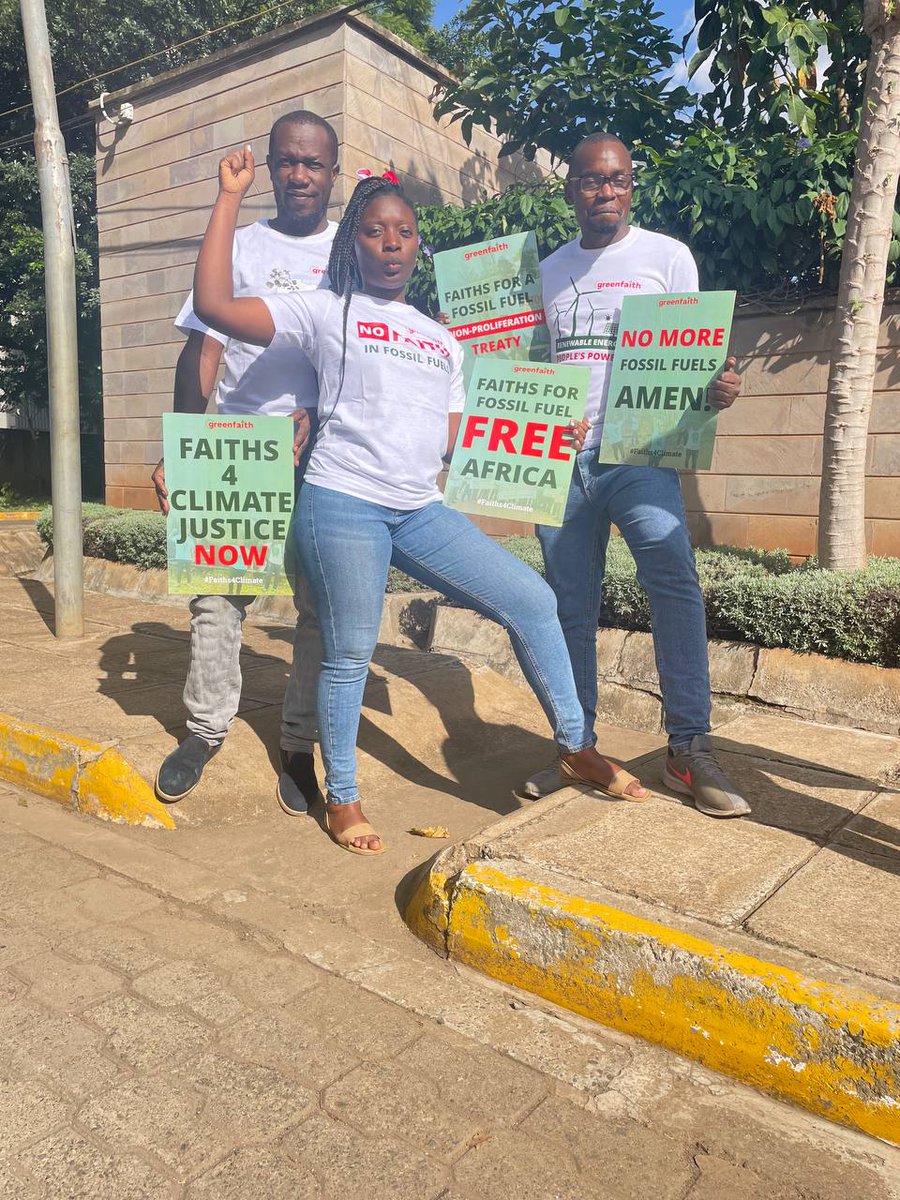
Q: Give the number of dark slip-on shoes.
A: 2